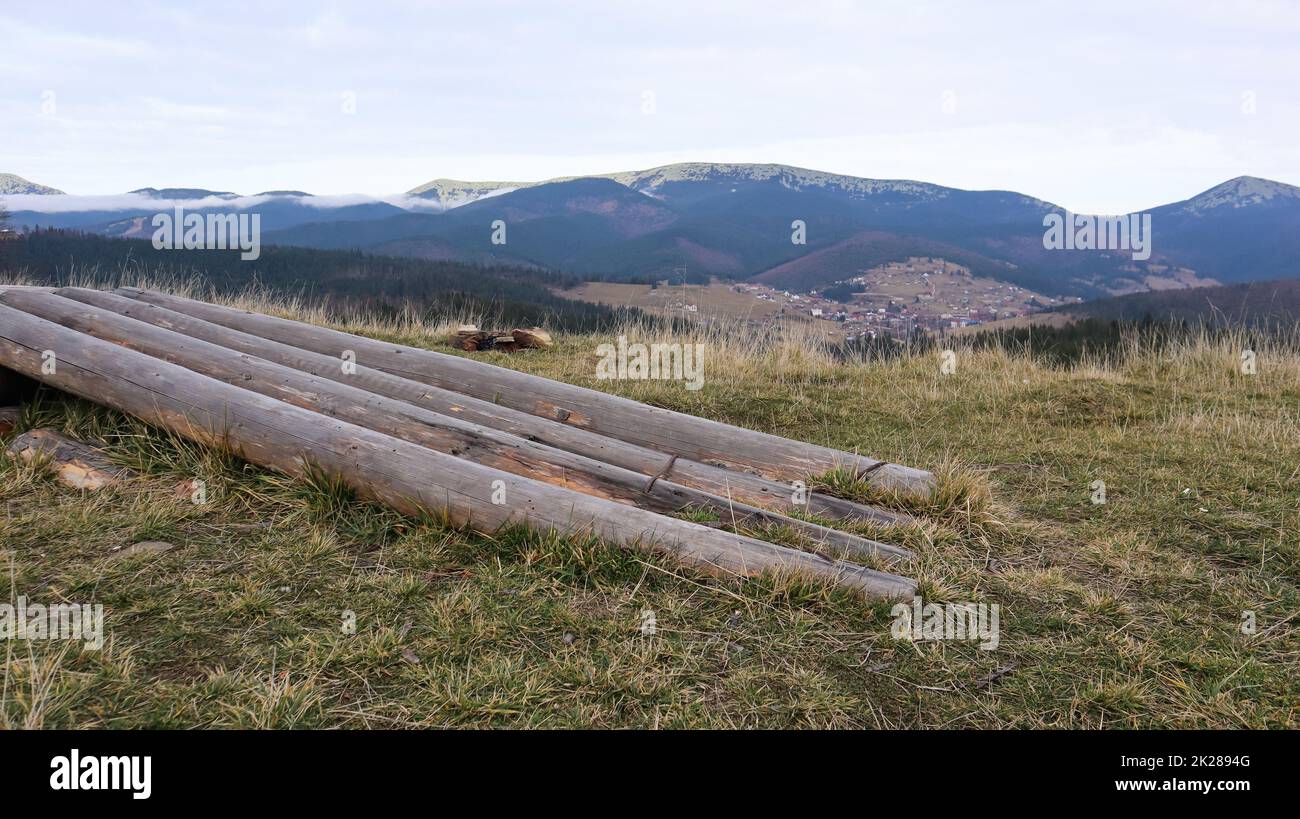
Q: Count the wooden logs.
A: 4